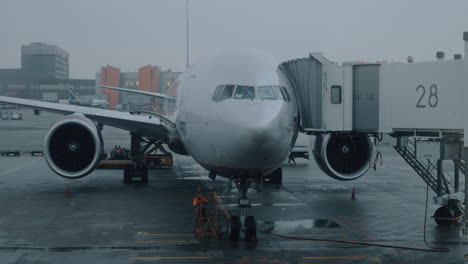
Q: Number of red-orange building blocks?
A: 2